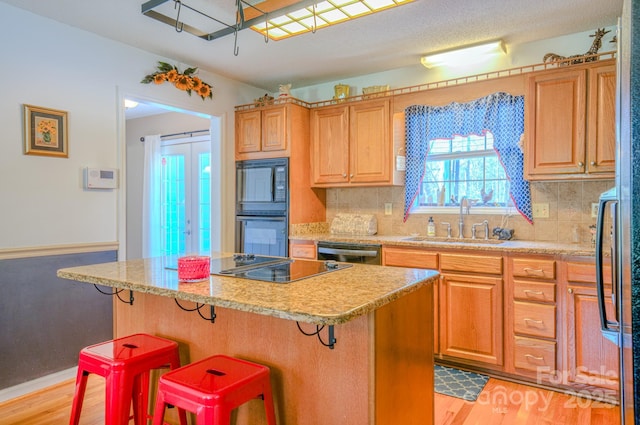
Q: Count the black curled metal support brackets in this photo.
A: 3